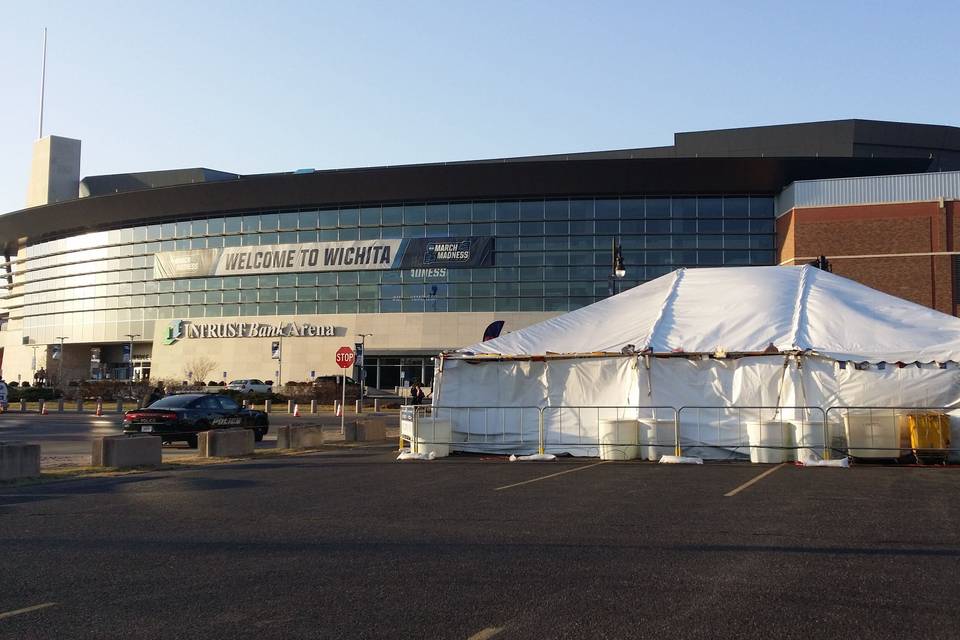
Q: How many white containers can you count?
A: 6